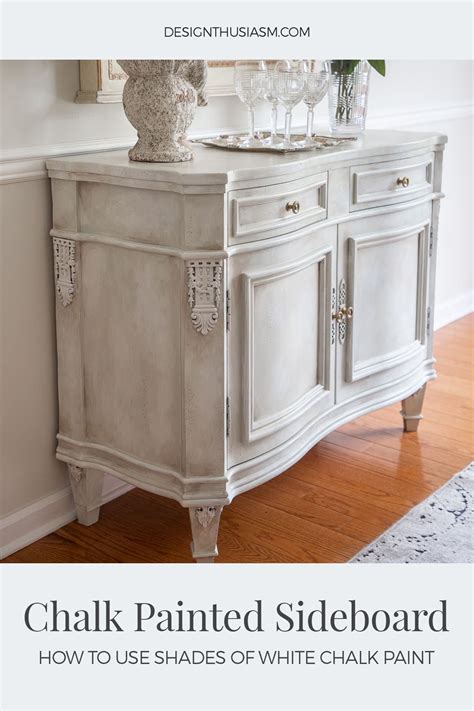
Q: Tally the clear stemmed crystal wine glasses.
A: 4